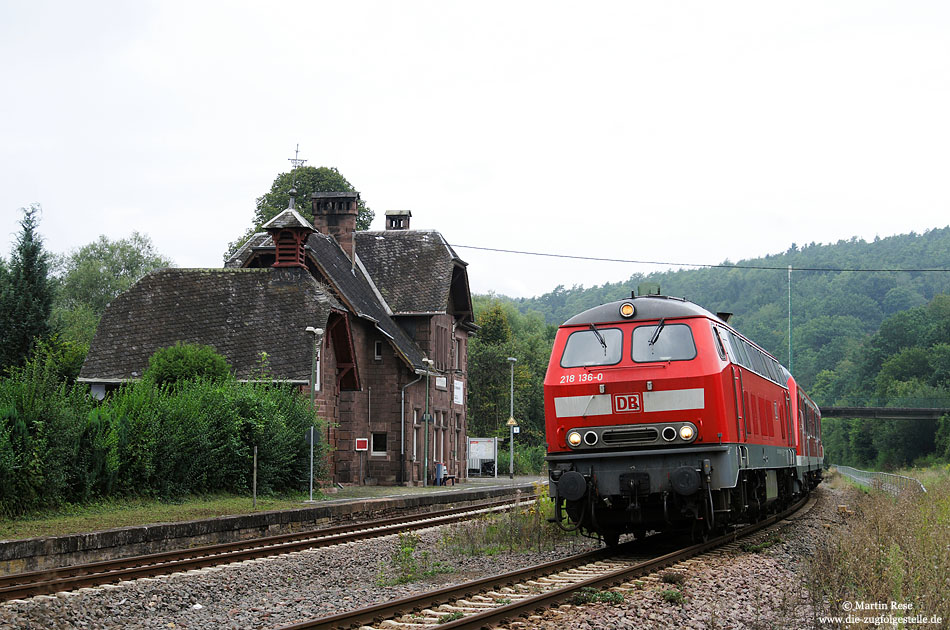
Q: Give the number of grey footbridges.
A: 1